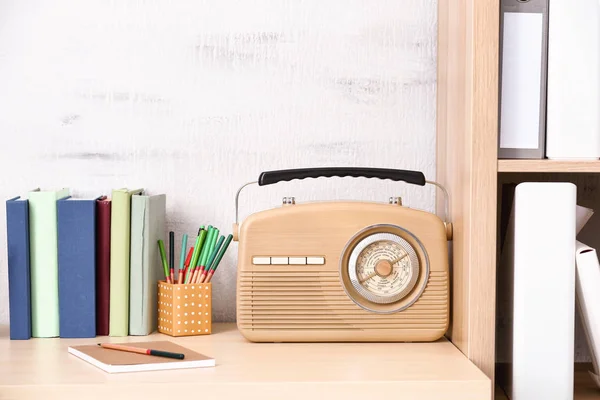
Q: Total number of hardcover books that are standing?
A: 6